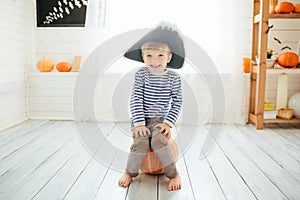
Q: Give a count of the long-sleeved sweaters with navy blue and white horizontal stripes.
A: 1